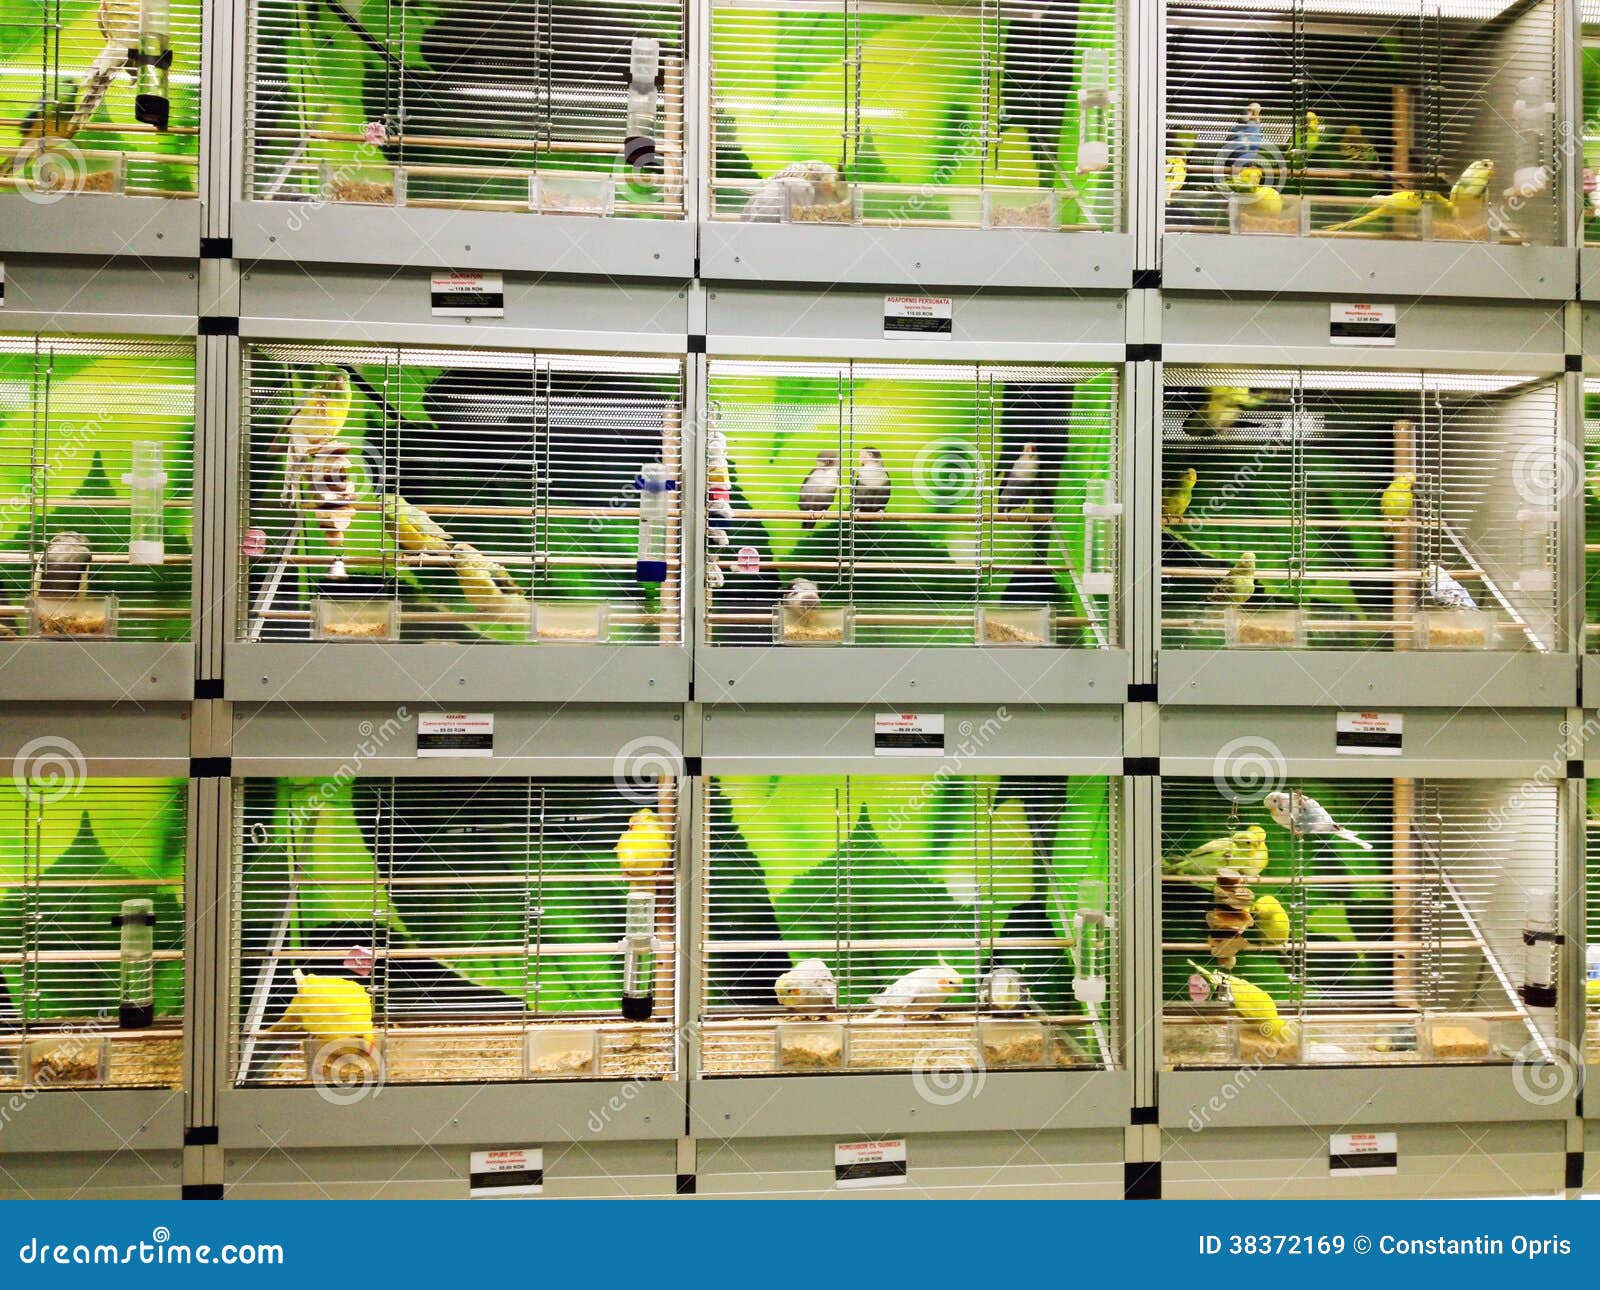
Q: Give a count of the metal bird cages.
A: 12